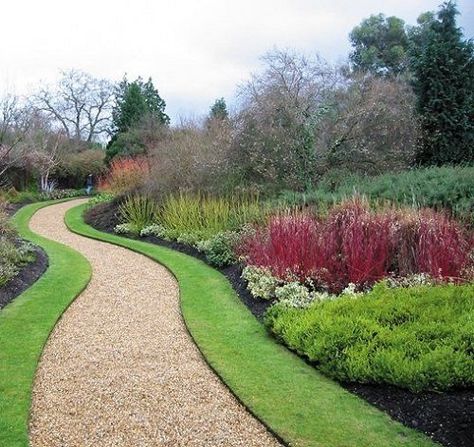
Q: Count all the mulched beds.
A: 2